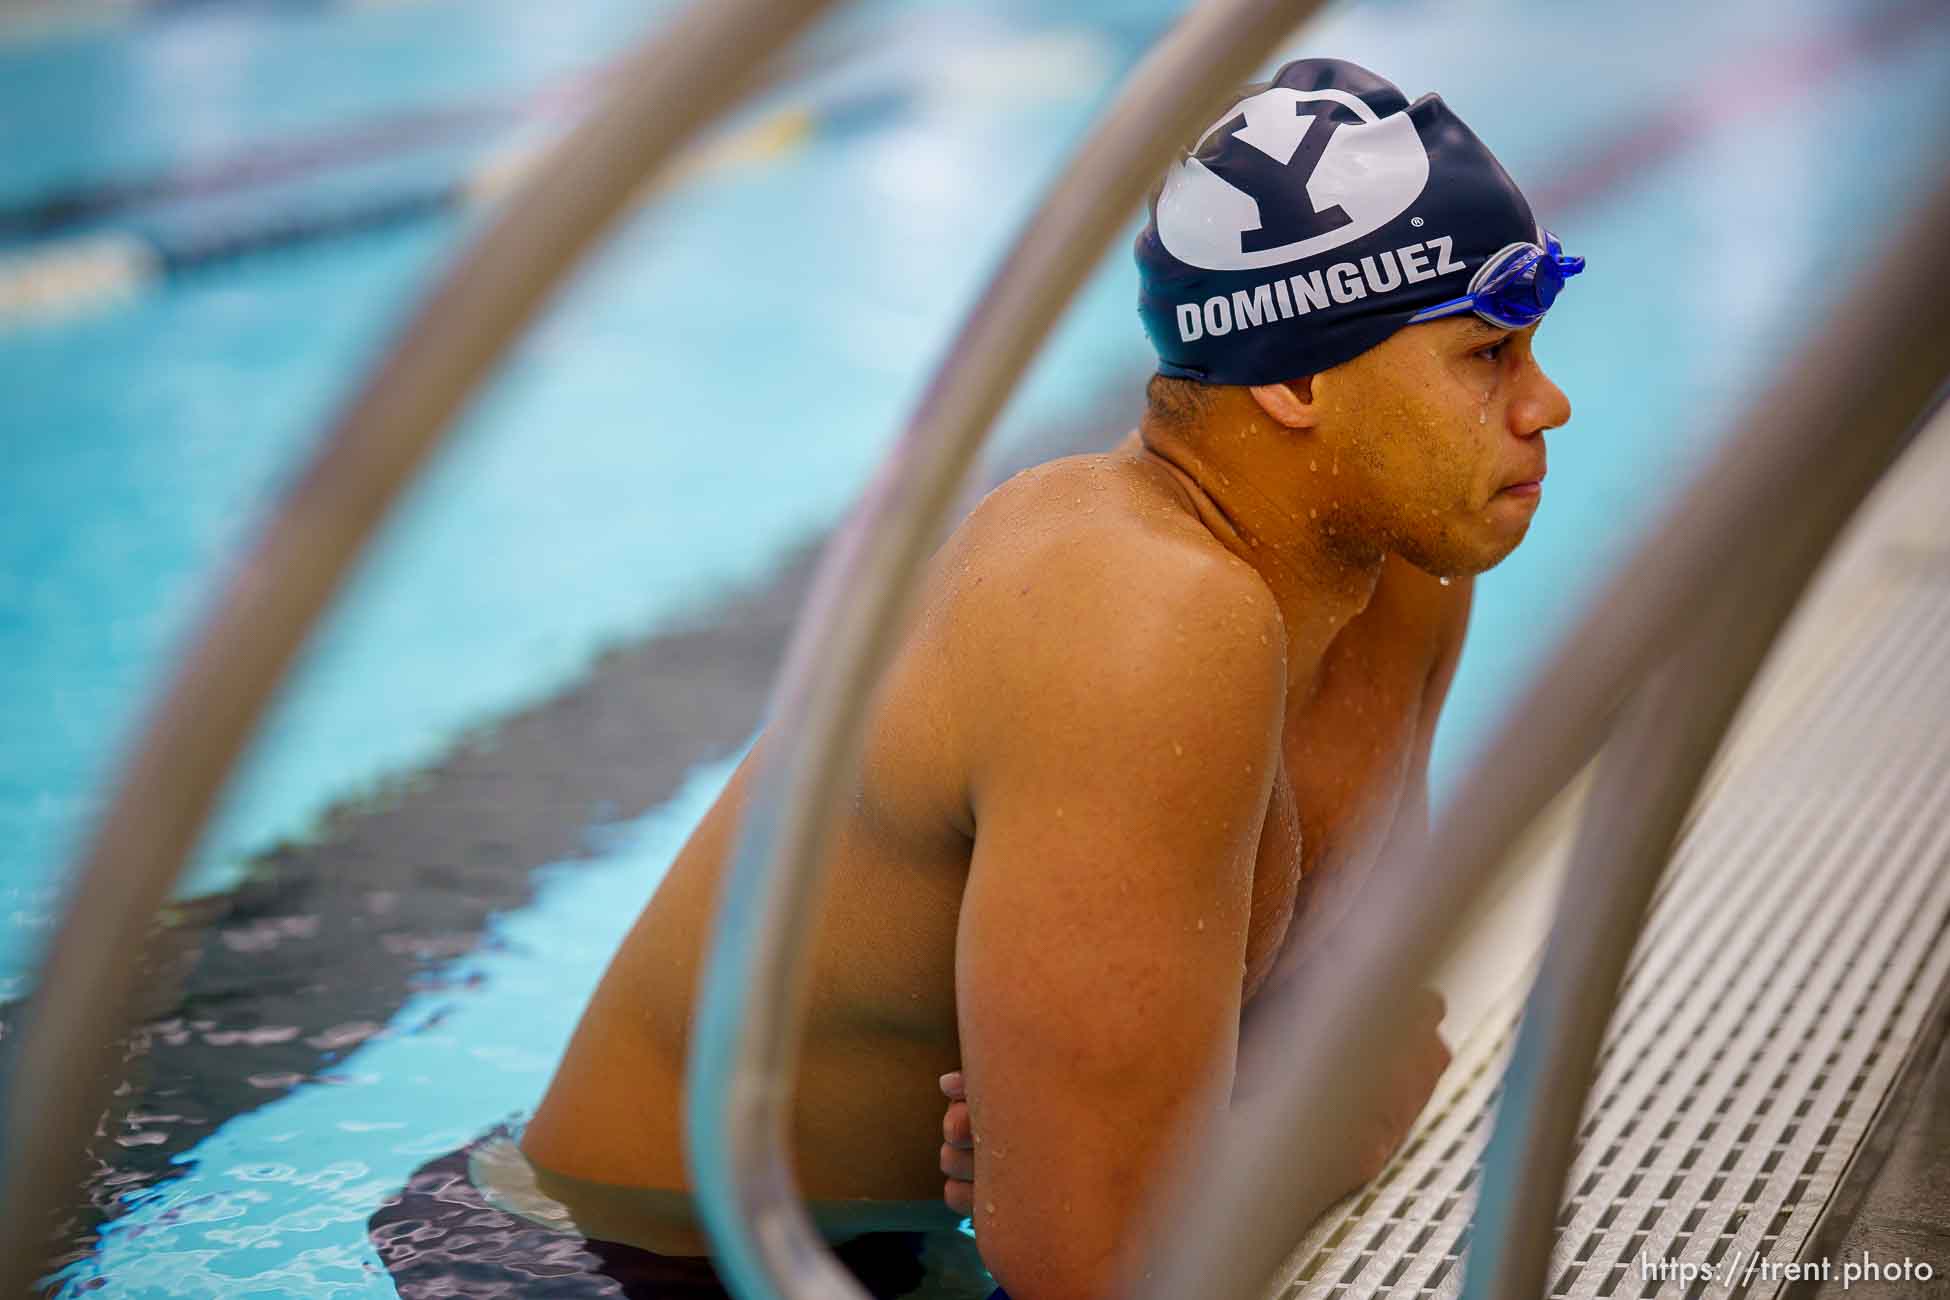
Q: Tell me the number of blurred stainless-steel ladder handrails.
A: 4